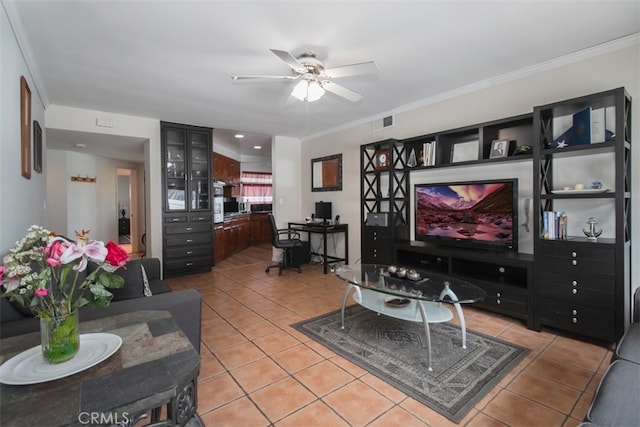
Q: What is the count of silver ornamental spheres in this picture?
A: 3